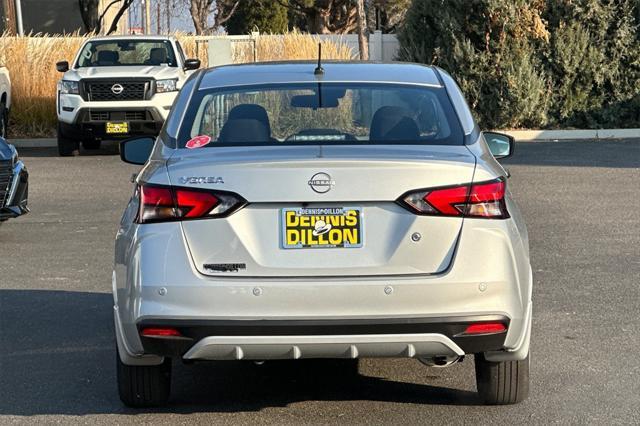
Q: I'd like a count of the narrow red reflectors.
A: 2